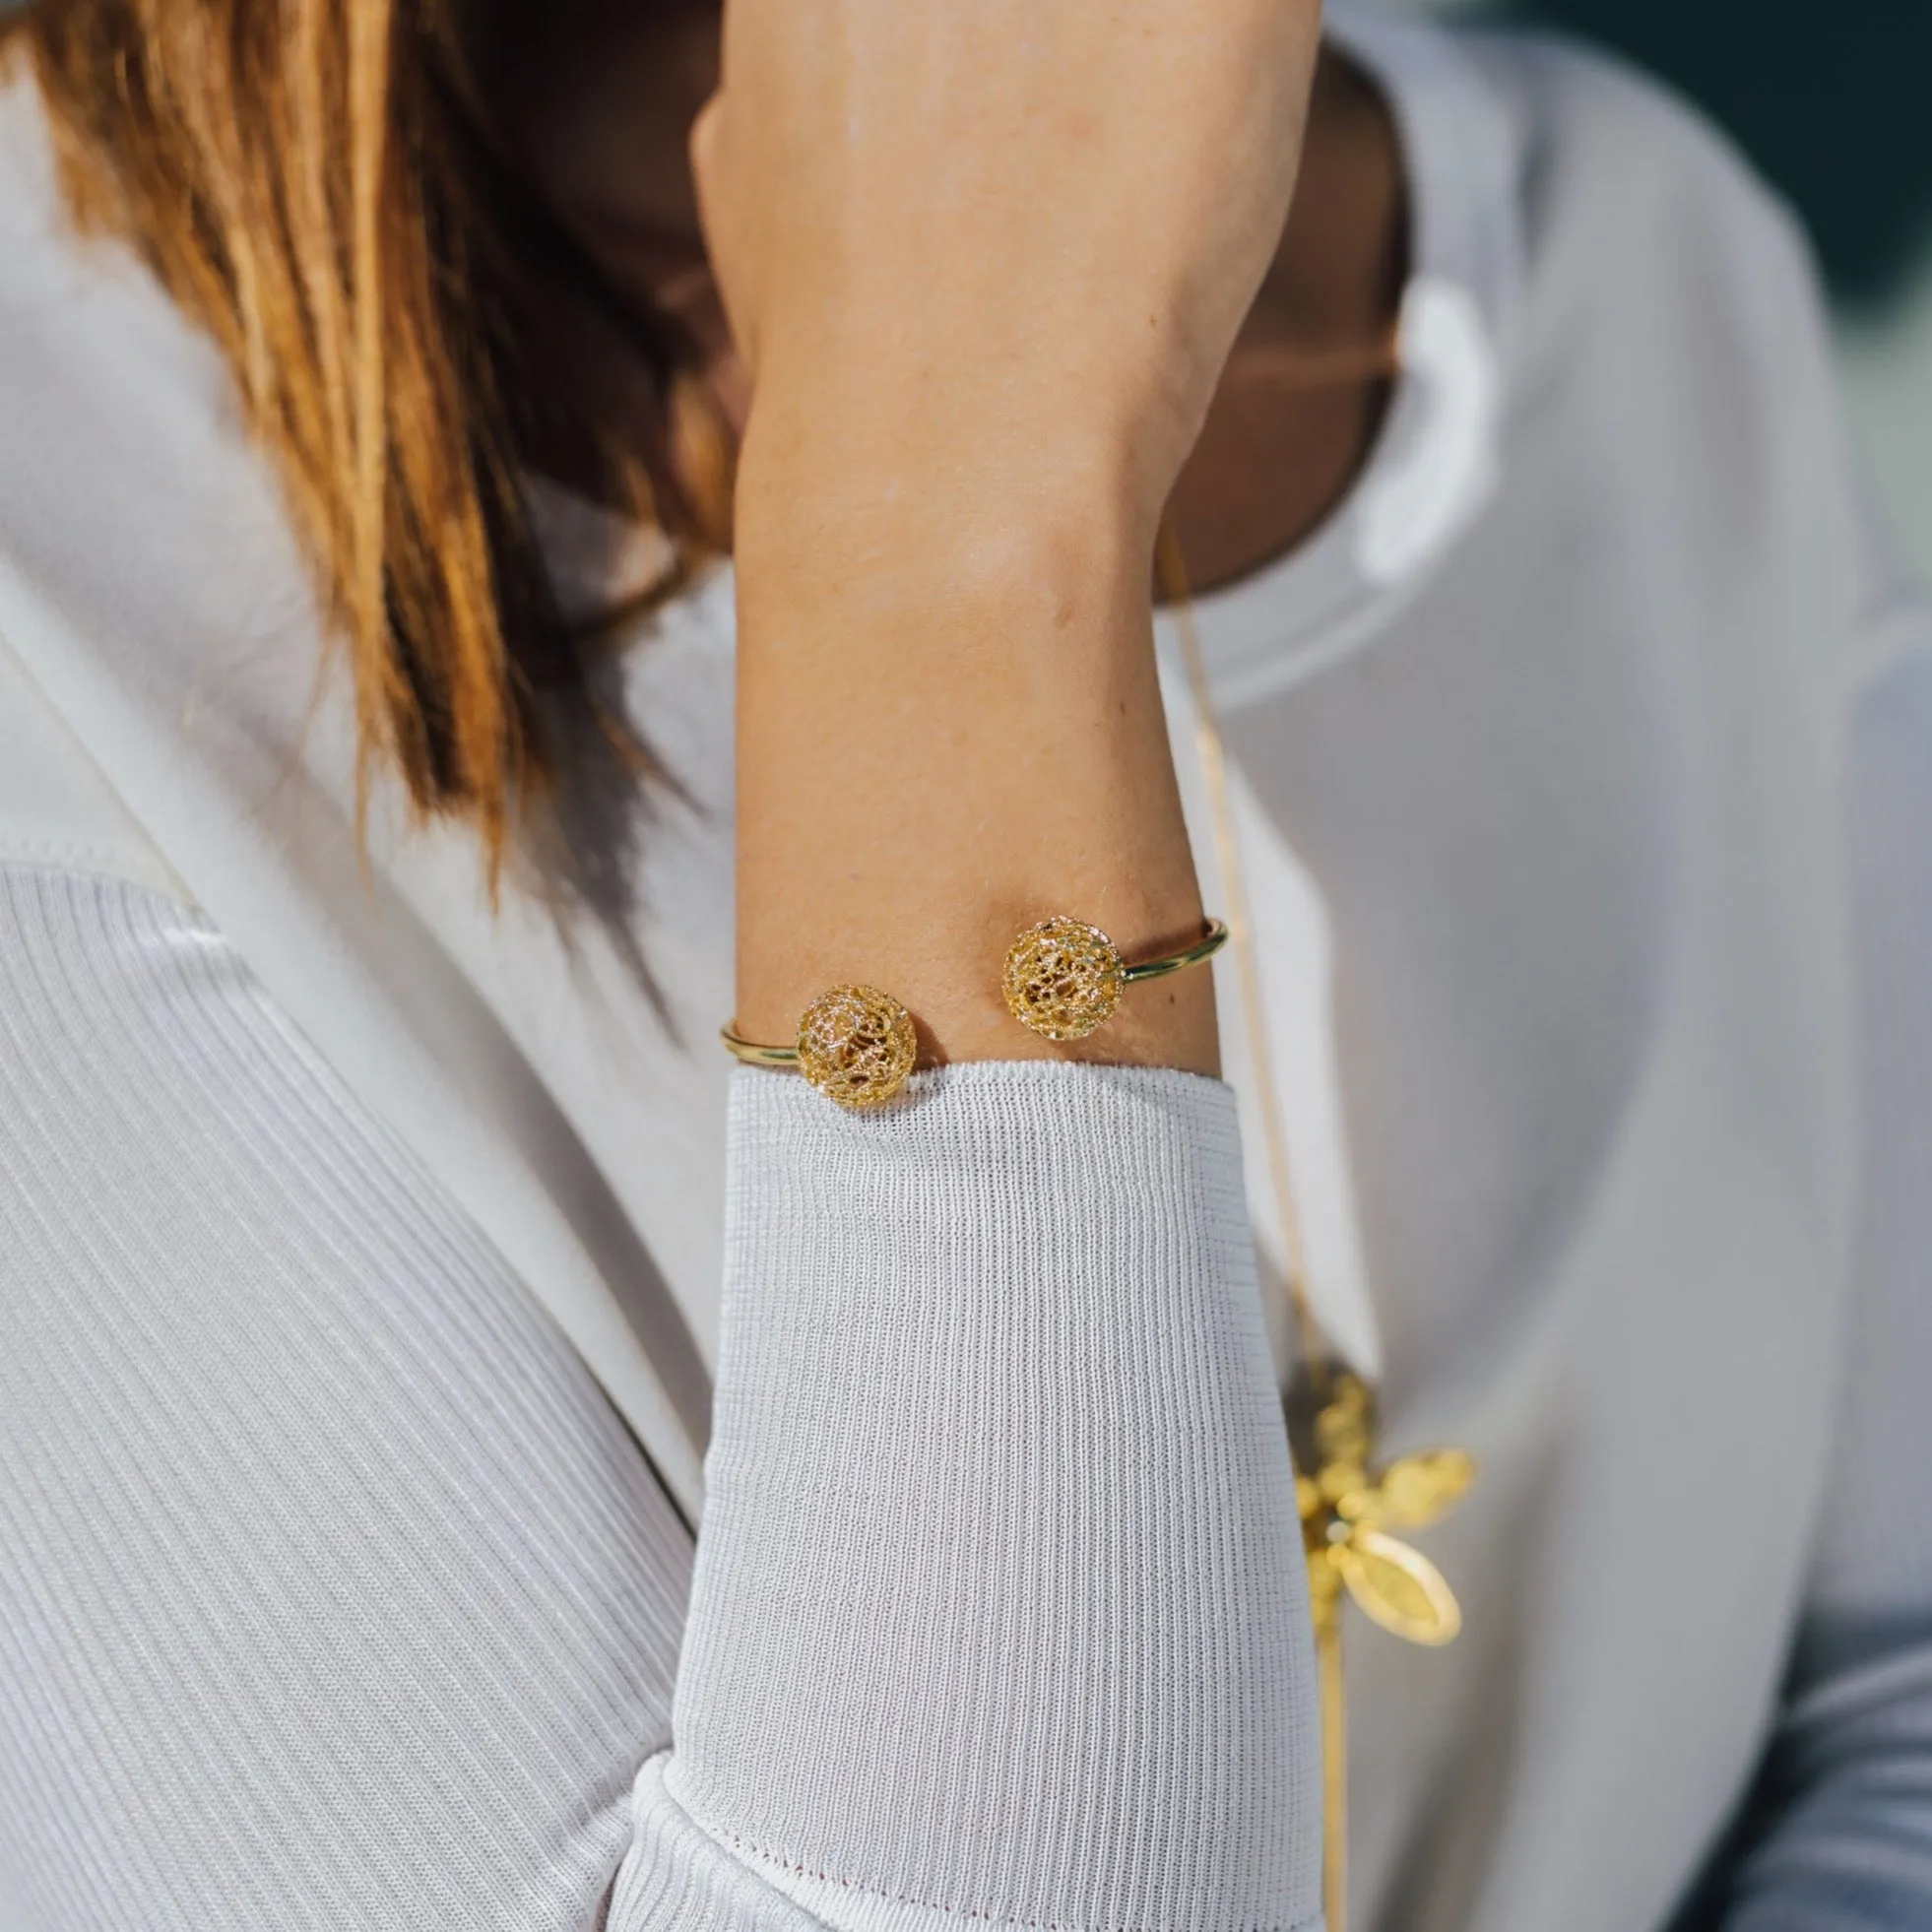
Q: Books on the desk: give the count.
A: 0